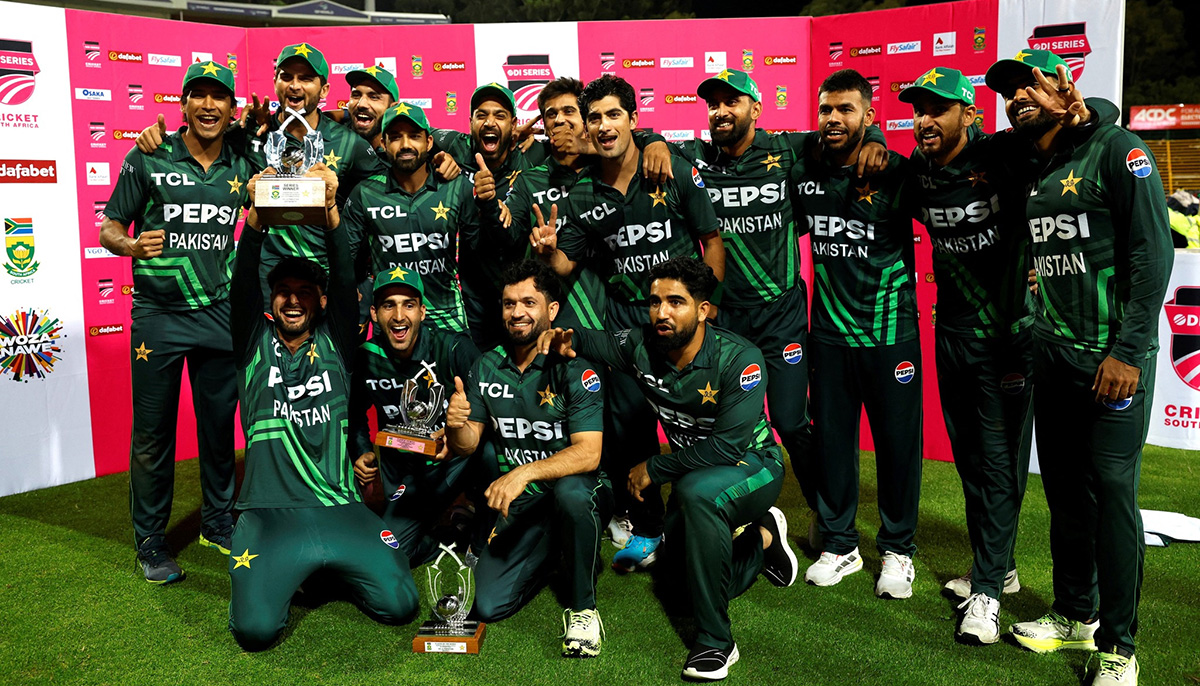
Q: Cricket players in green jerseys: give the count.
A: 15